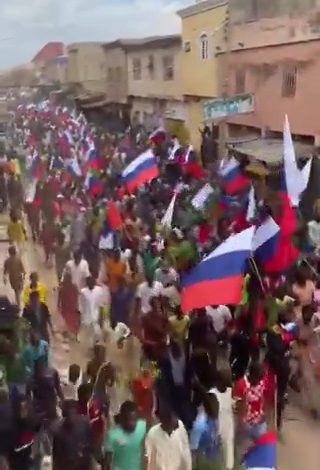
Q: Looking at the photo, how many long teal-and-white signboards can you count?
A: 1